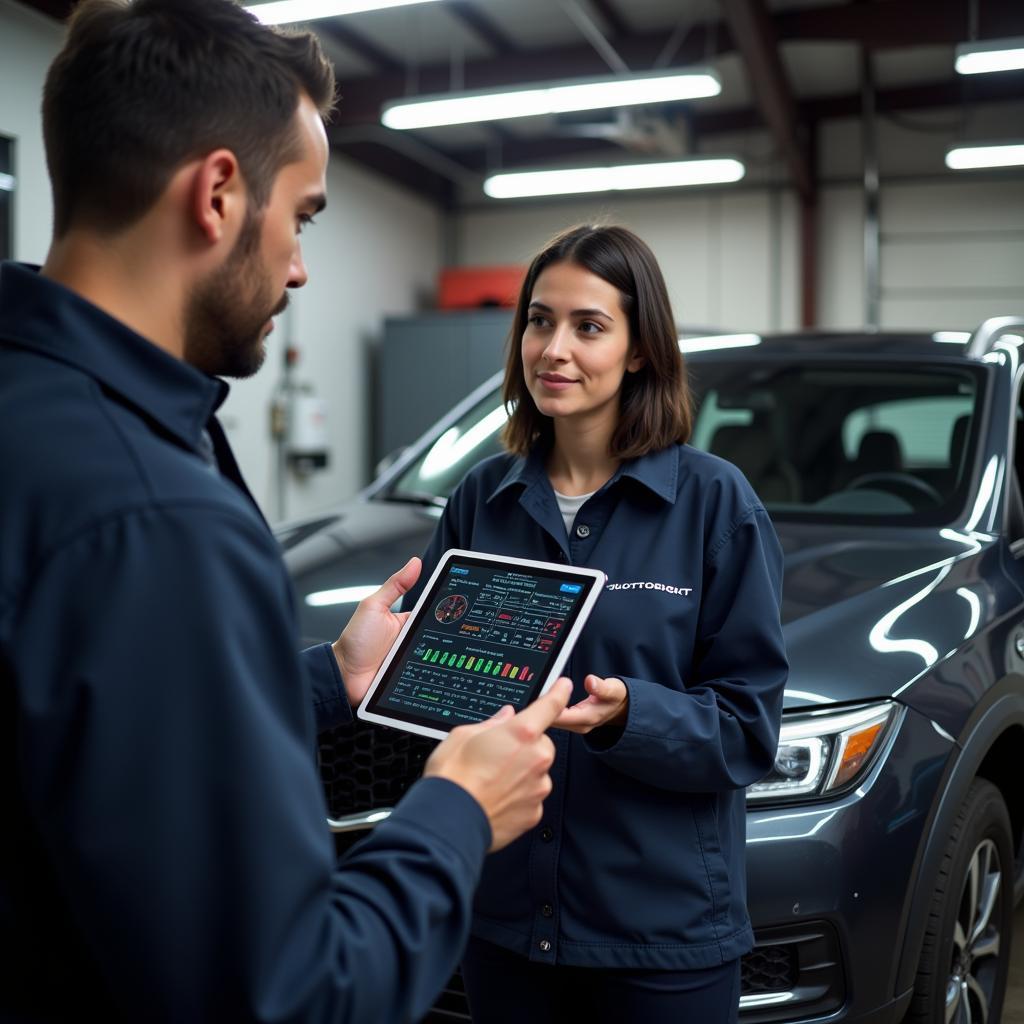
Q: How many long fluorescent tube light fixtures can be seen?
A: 5